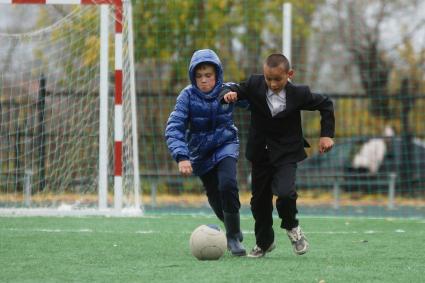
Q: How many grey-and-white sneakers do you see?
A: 2